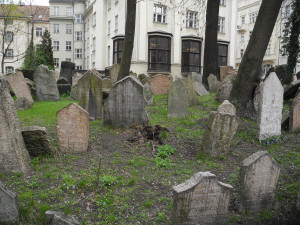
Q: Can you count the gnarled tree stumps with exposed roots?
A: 1